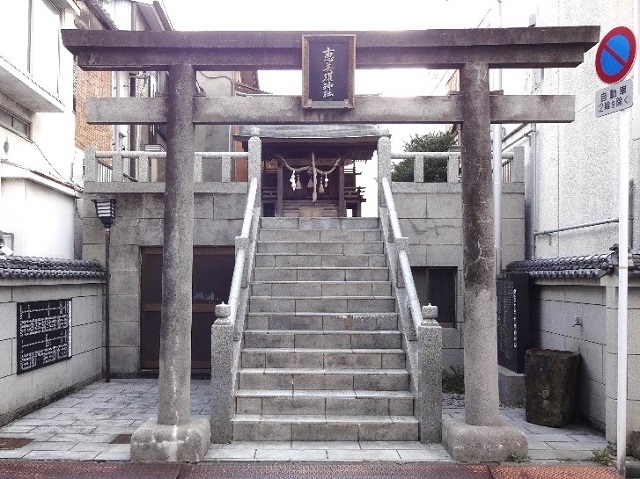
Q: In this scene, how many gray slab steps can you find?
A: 13